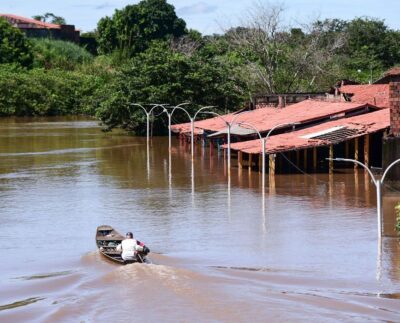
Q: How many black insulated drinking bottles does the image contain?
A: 0